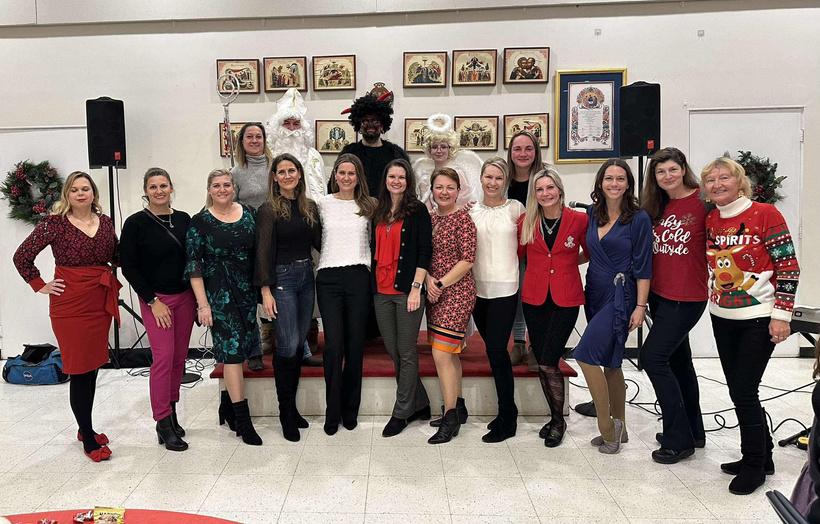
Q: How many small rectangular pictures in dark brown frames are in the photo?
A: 11